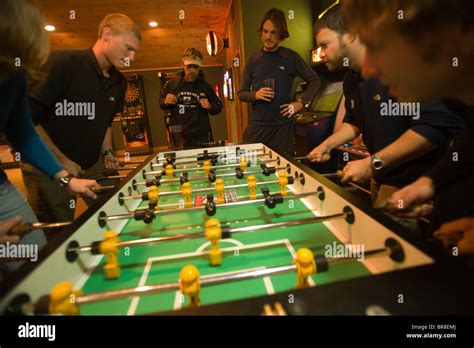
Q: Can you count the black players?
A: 13